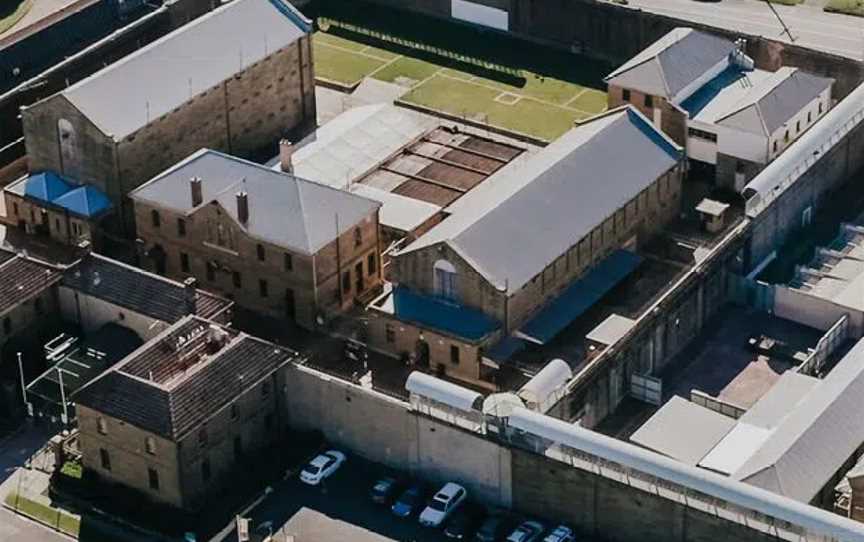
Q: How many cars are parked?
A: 8